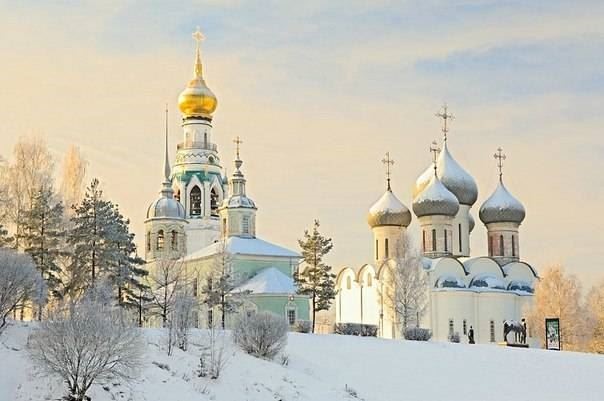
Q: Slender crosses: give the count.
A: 6